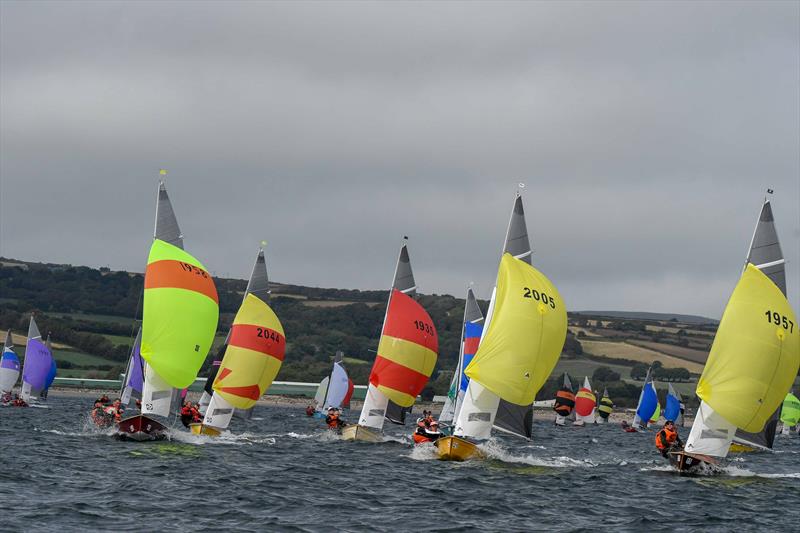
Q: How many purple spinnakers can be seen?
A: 2